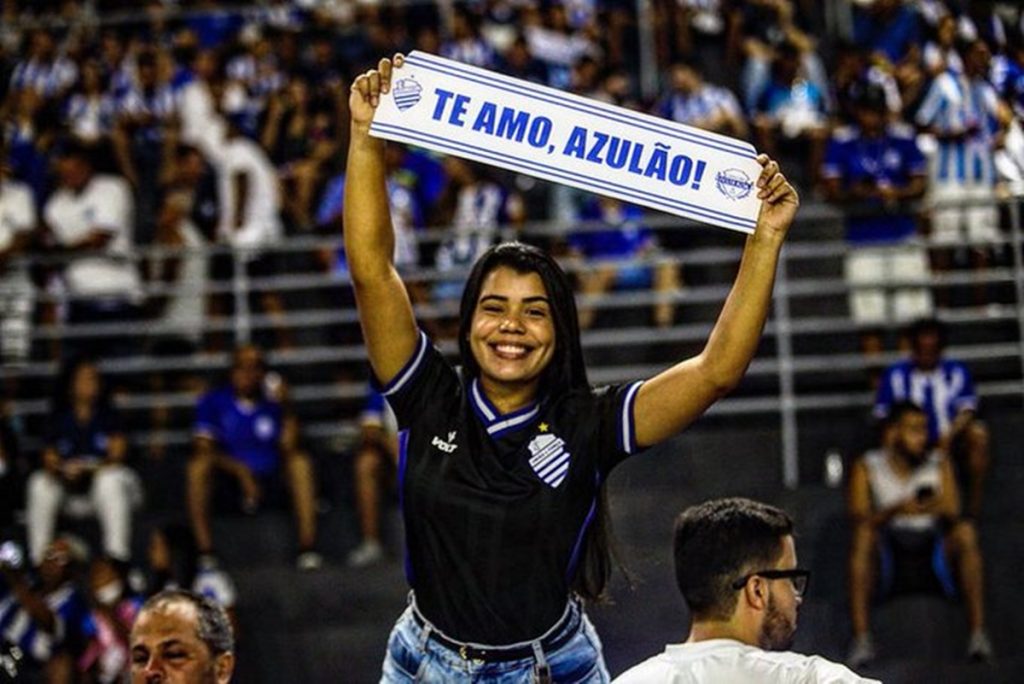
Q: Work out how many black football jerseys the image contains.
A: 1